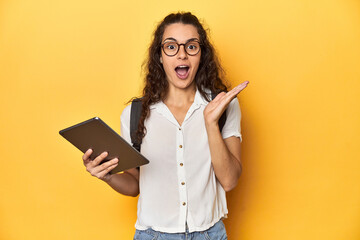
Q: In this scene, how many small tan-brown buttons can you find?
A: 5